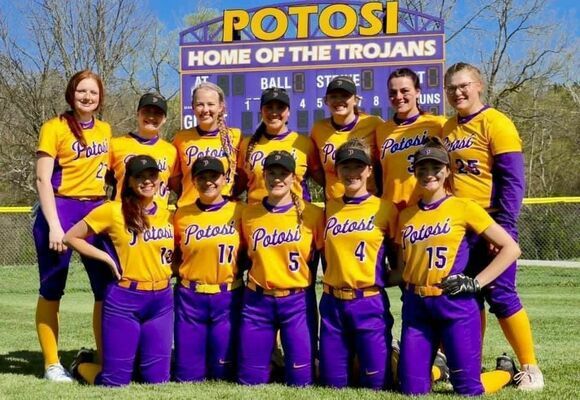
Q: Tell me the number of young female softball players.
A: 12